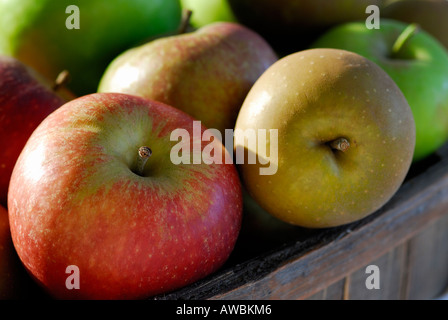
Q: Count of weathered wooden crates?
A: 1